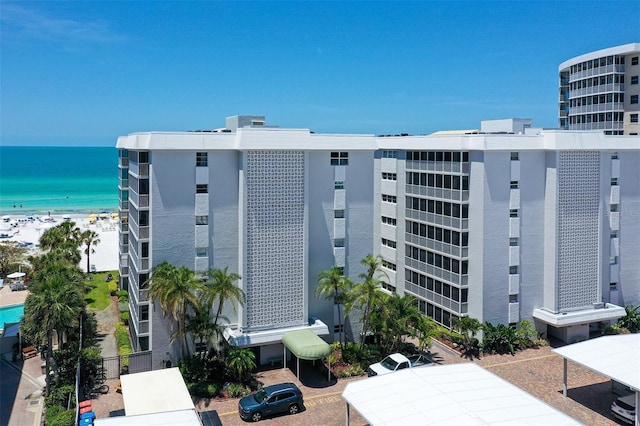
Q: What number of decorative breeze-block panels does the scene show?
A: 2